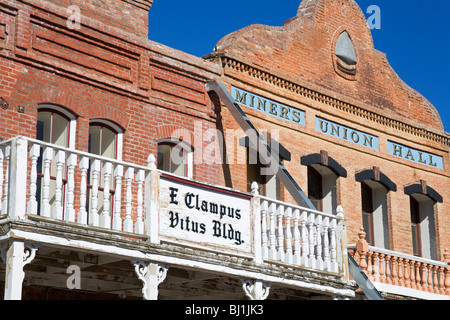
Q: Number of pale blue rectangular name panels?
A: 3